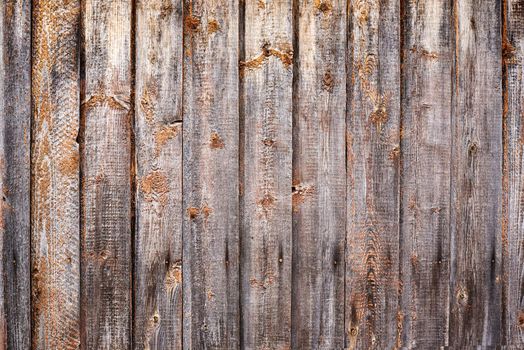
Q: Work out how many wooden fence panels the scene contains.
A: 11